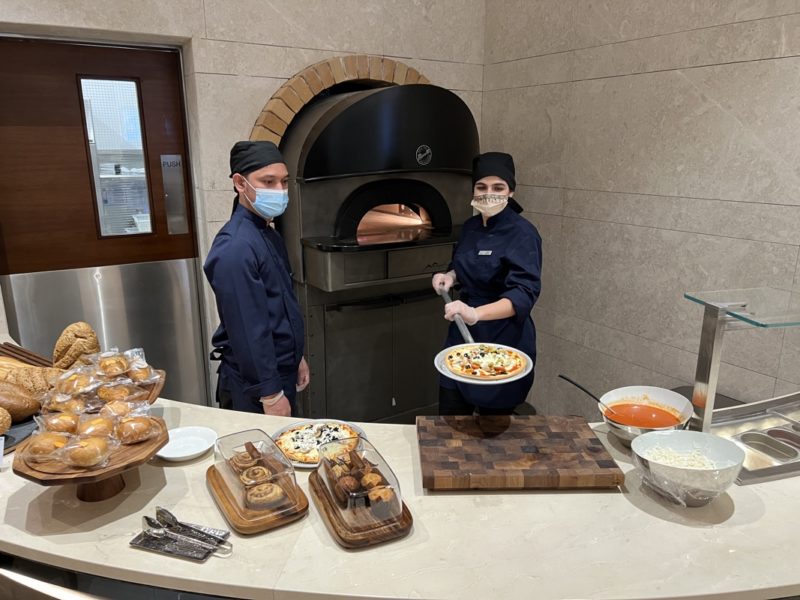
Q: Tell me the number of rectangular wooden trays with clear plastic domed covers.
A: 2